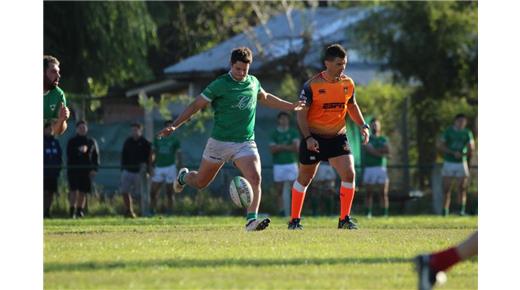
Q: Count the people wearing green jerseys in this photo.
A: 6